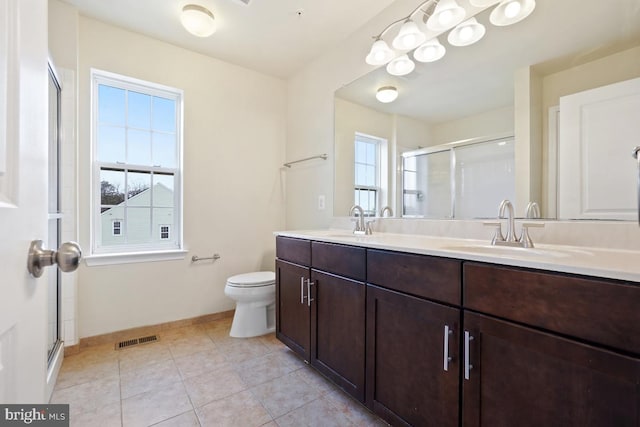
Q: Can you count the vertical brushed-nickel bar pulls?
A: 4